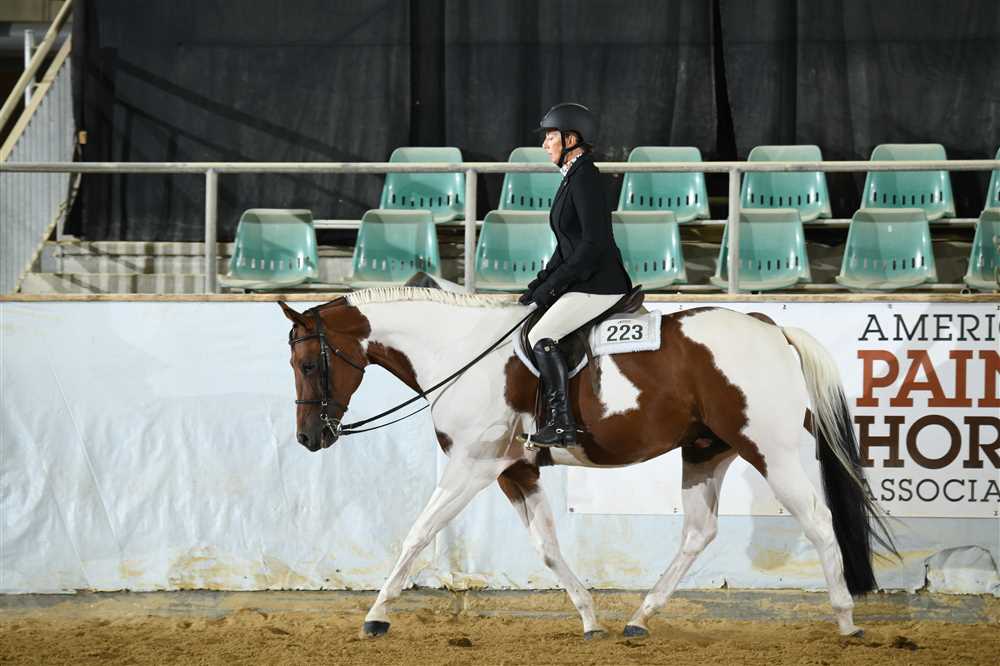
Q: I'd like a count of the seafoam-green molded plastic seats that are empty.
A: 13